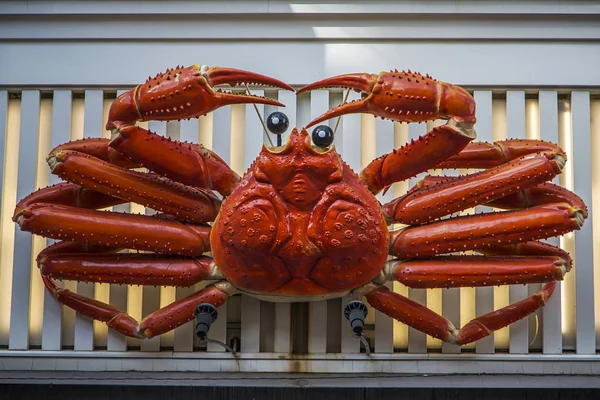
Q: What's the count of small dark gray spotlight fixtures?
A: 2